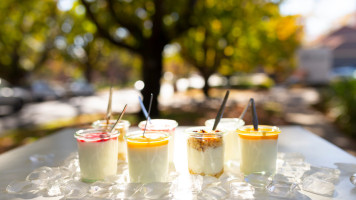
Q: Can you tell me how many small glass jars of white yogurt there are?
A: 7